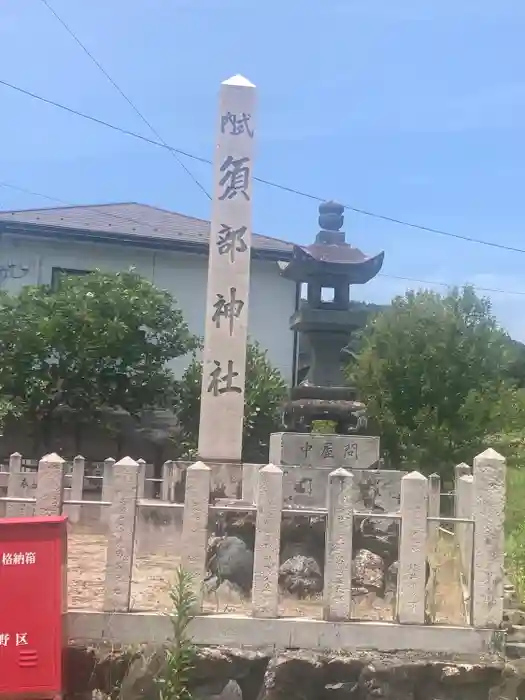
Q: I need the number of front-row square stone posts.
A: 7